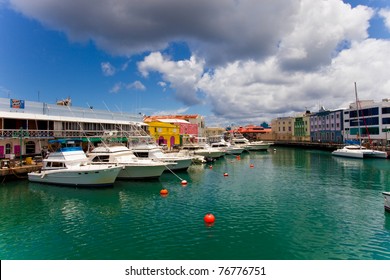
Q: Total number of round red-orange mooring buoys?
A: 7